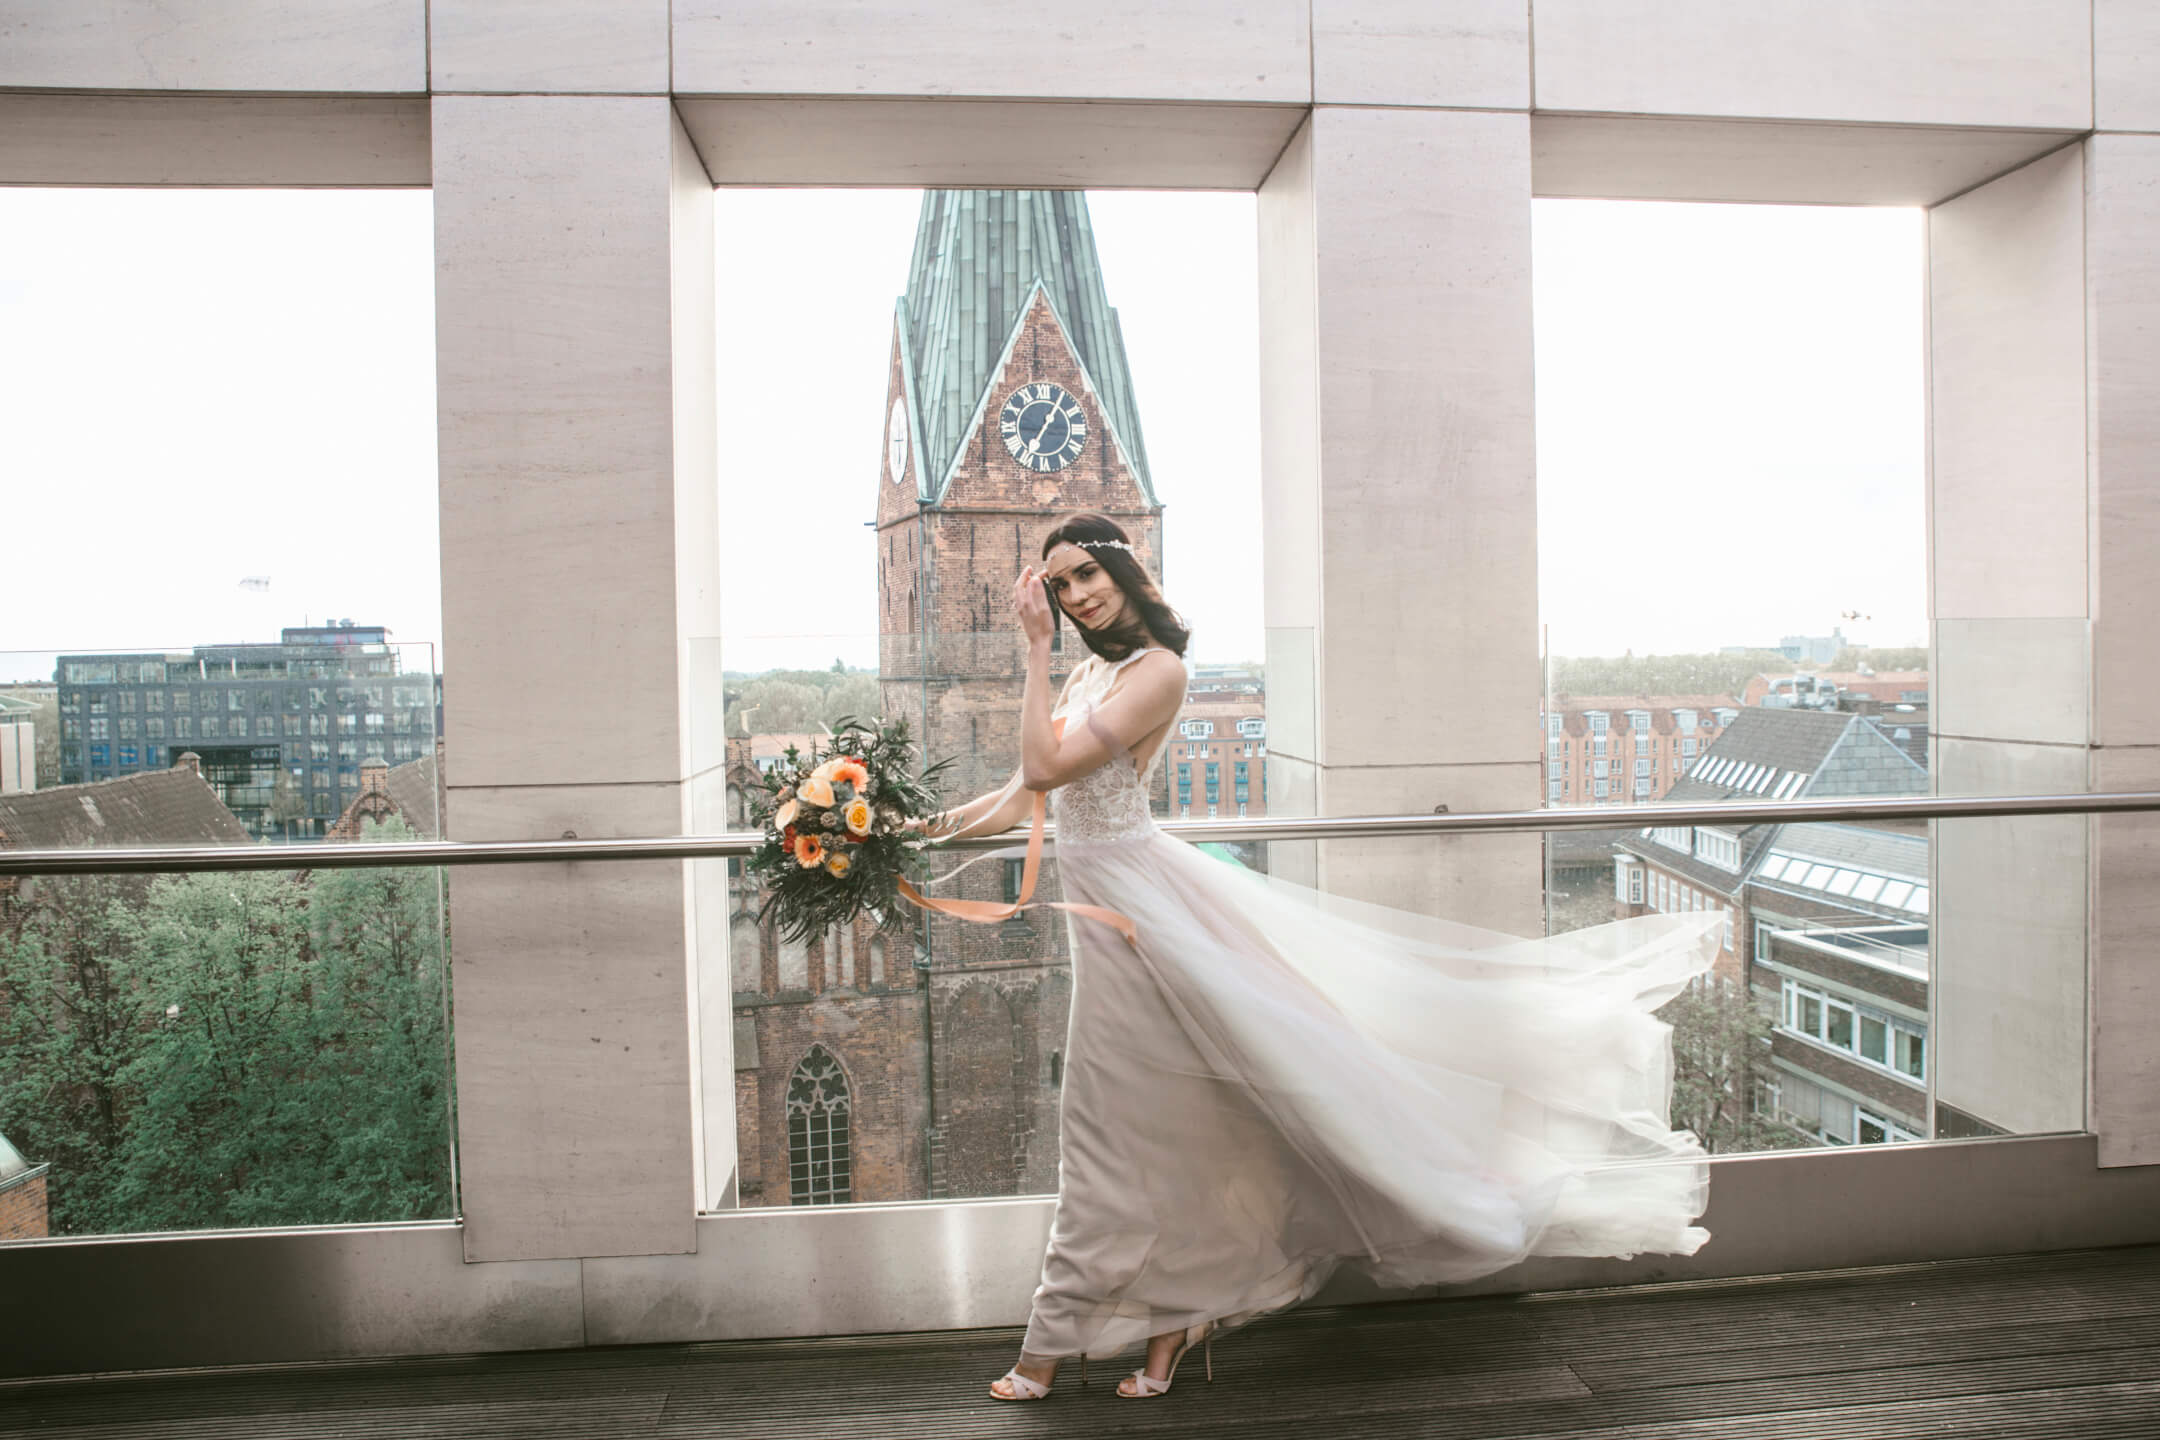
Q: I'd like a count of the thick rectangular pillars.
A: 3